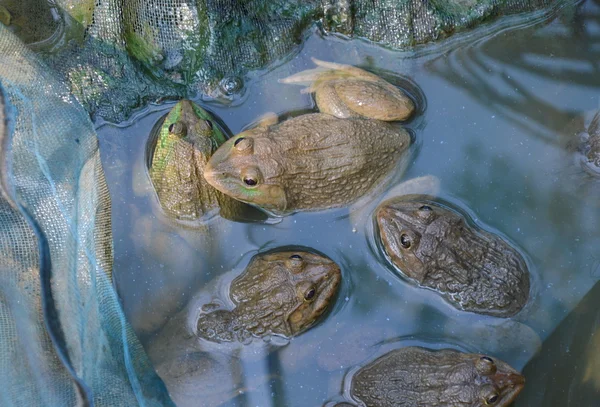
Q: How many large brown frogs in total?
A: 4